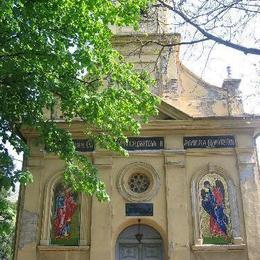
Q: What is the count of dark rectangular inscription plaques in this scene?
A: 4